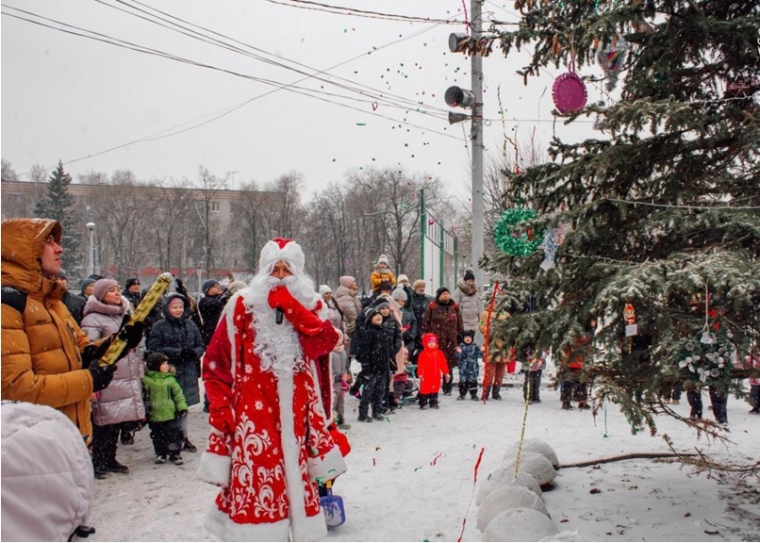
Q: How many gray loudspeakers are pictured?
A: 3